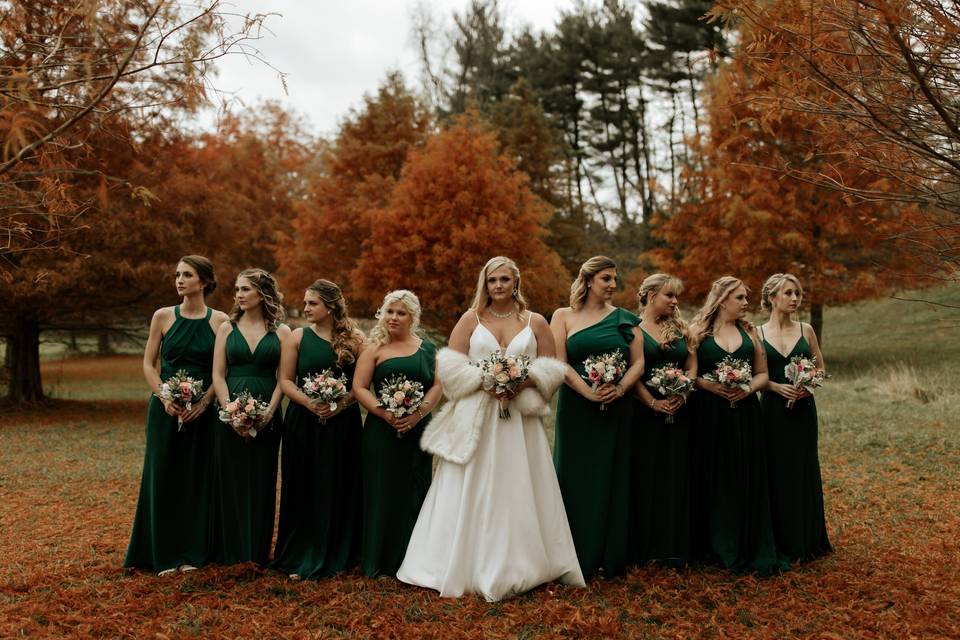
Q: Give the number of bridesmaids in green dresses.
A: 8